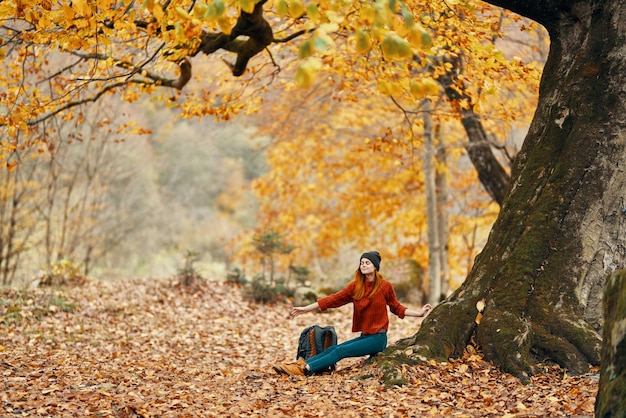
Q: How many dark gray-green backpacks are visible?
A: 1